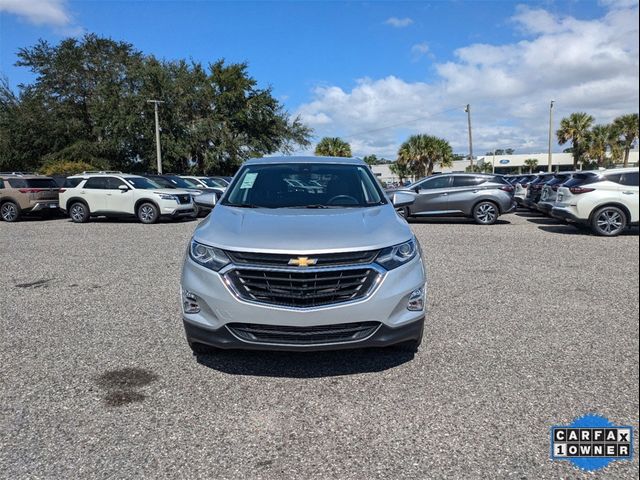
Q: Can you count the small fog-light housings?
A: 2